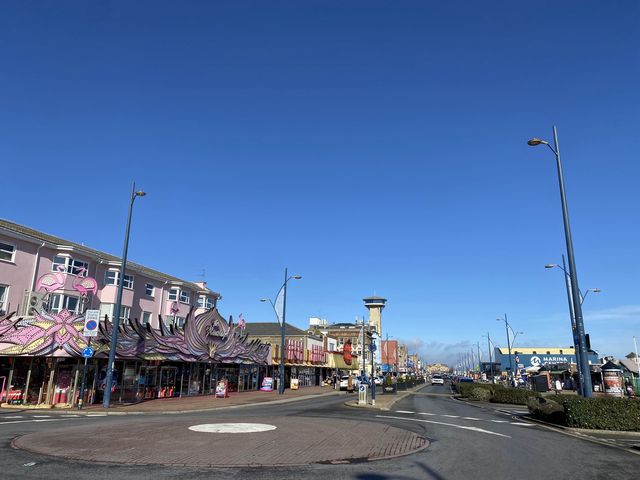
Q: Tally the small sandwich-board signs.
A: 3